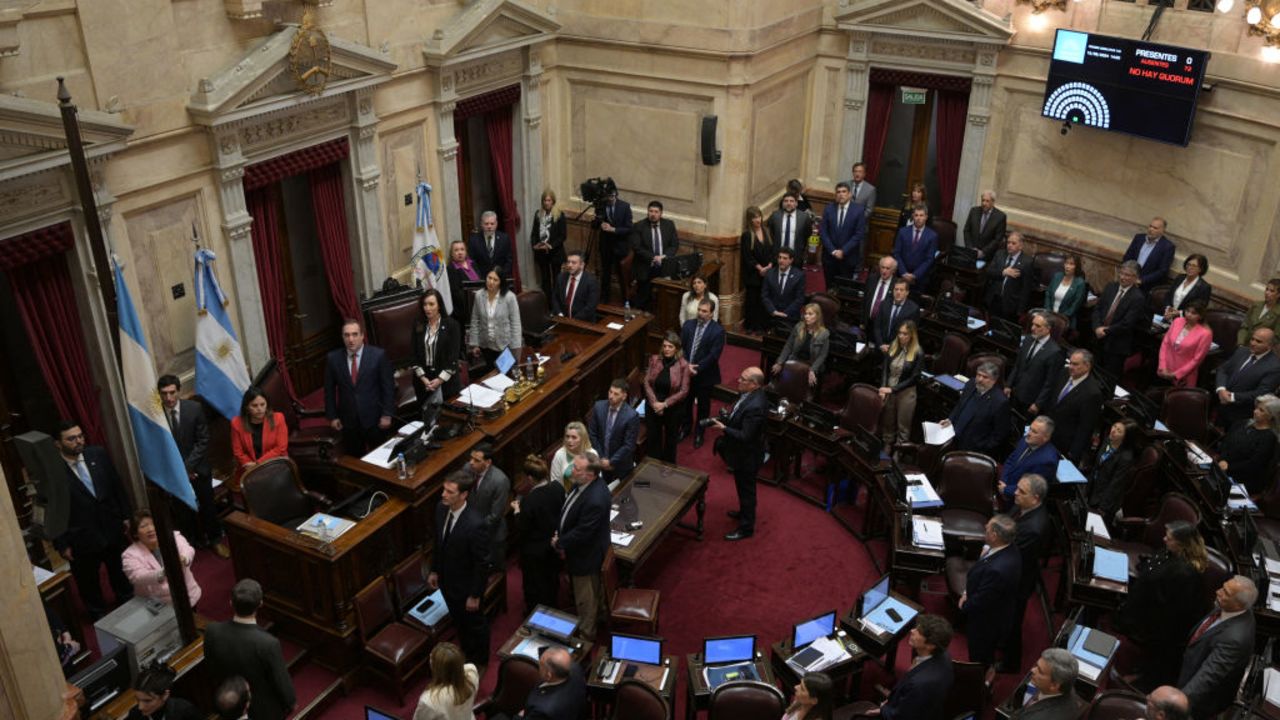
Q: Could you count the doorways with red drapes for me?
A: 4